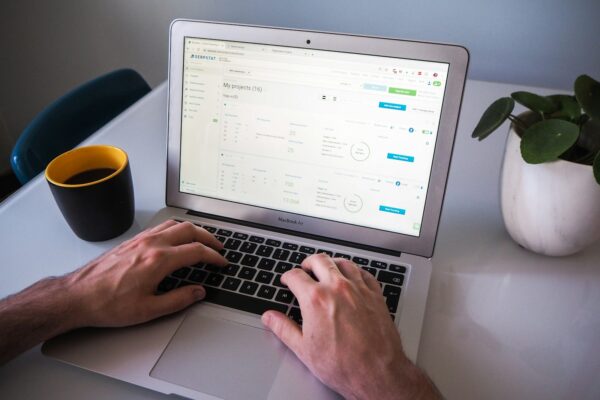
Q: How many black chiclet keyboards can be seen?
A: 1